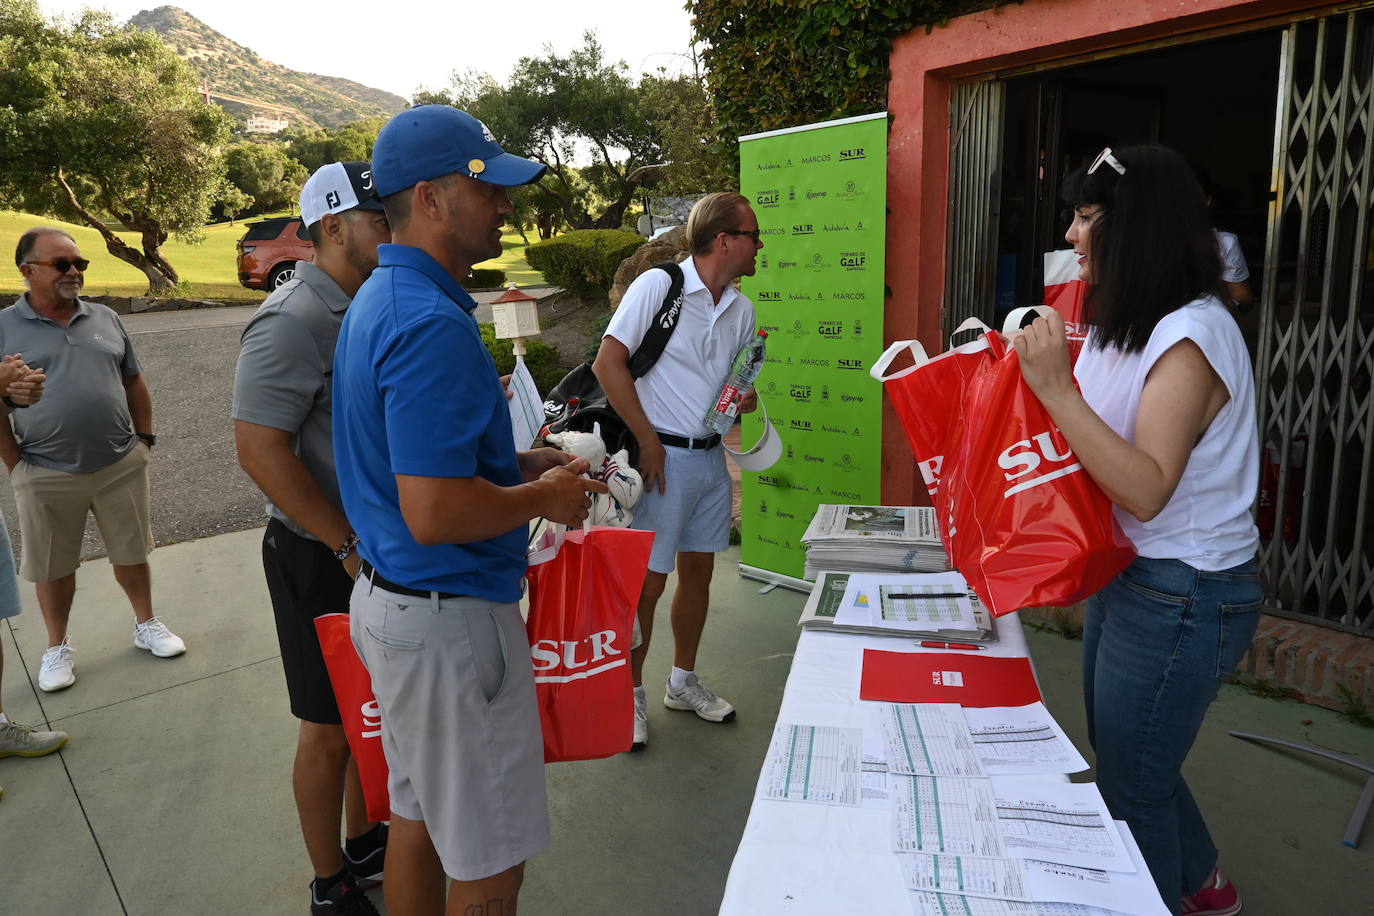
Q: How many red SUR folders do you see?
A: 1